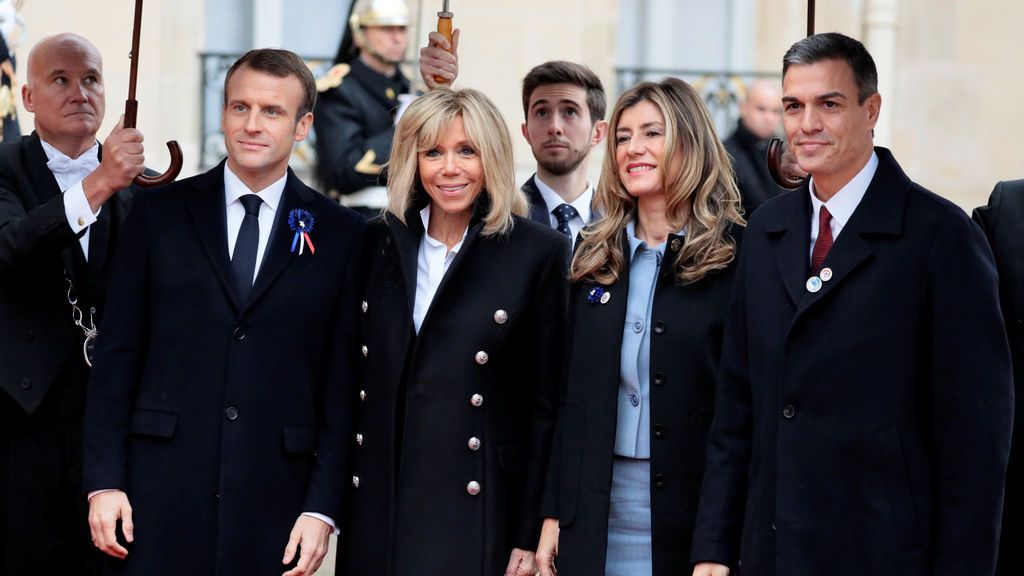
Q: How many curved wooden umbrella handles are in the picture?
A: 2